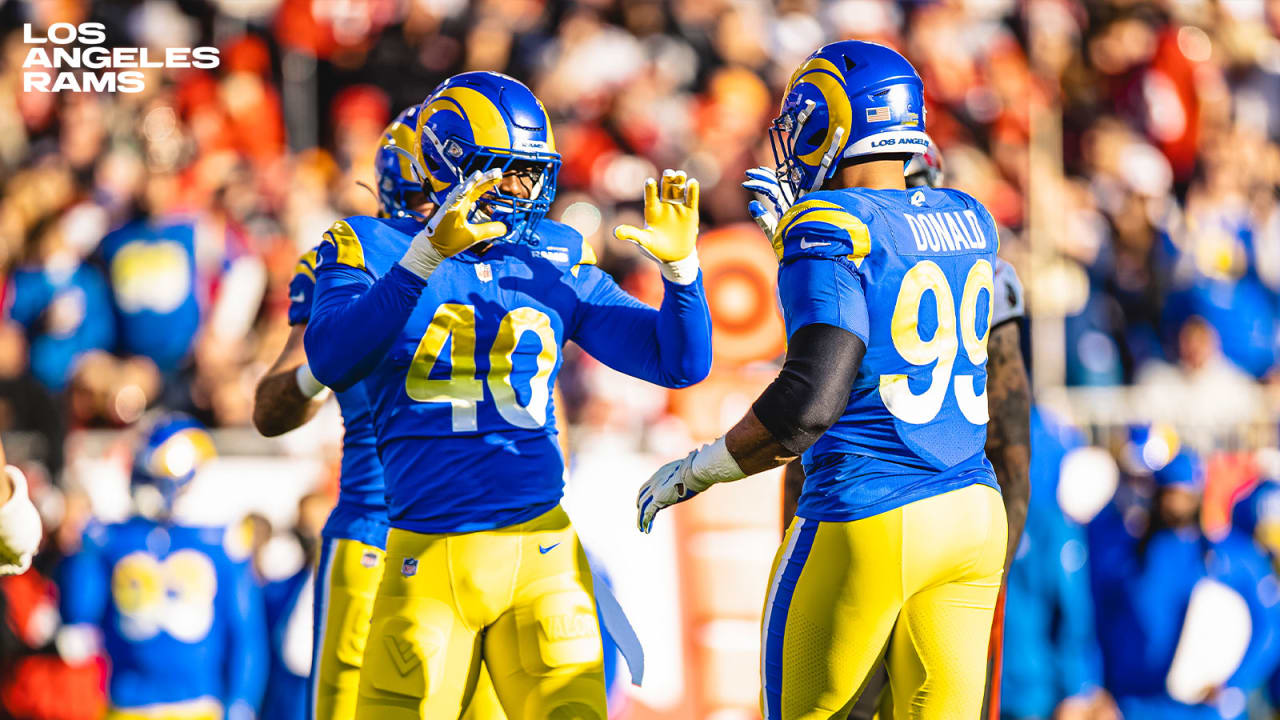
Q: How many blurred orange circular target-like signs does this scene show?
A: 1